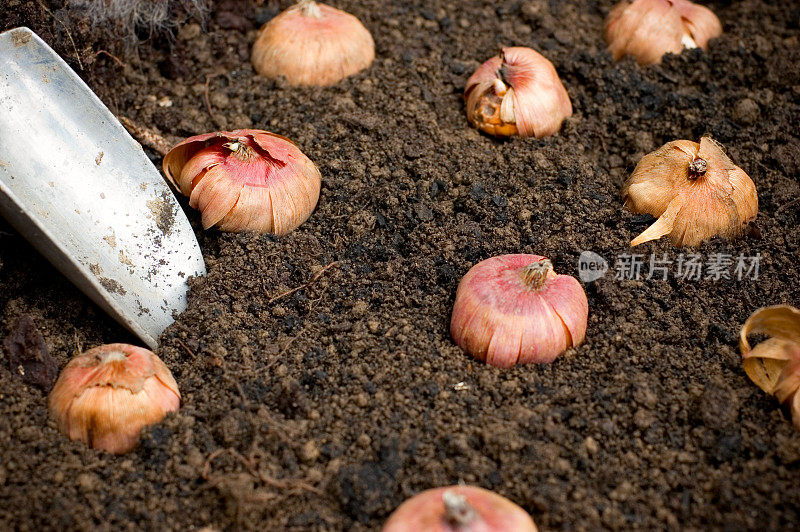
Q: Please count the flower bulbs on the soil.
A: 9